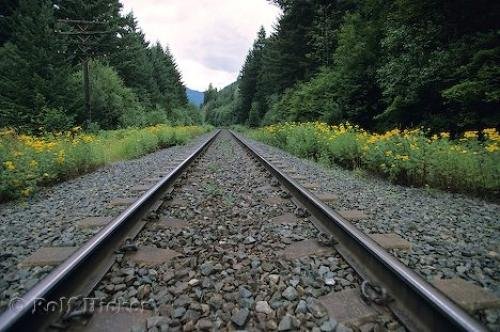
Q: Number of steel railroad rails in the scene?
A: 2